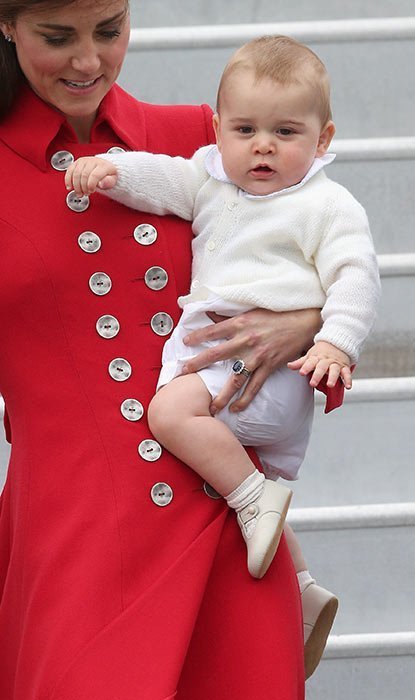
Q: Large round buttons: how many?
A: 14